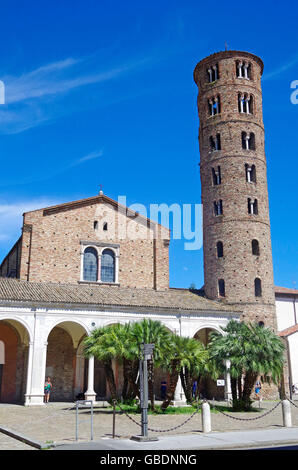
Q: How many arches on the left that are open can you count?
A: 2